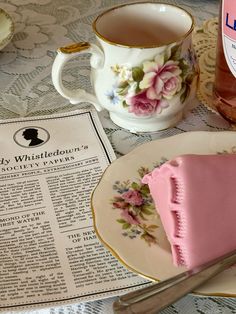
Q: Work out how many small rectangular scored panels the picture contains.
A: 3